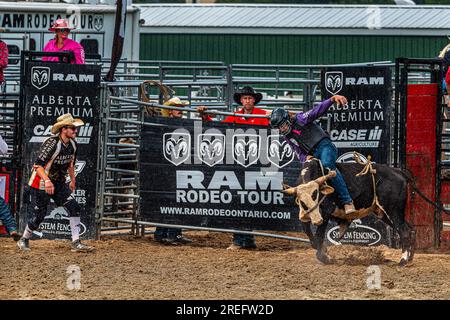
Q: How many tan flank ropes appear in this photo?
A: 1